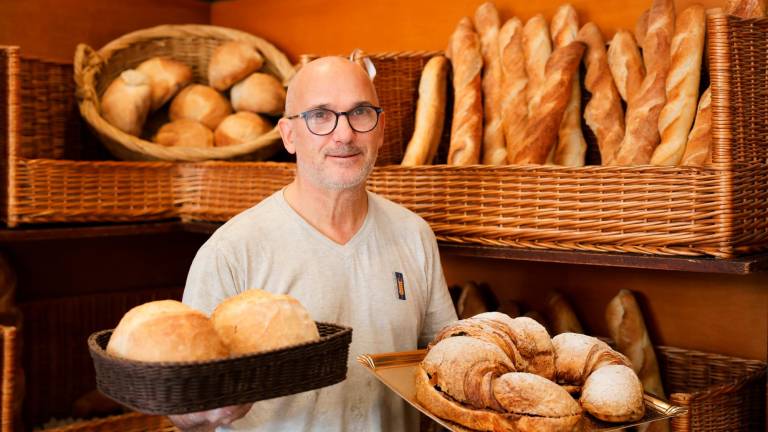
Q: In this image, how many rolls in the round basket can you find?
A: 7